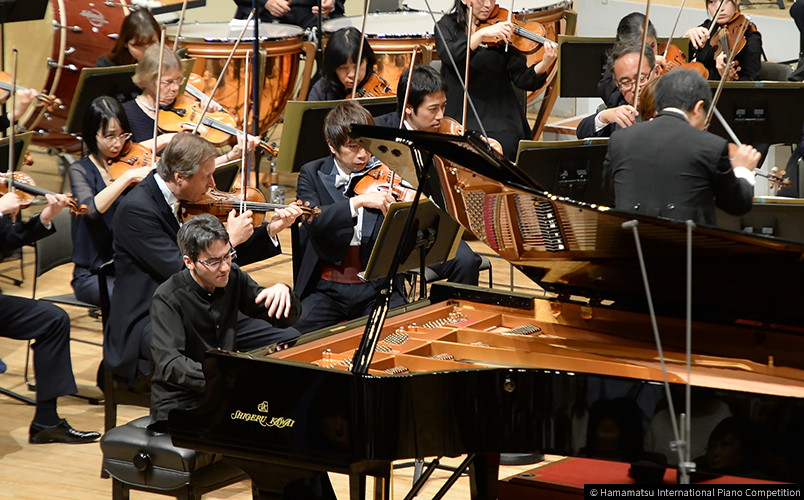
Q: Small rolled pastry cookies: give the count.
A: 0